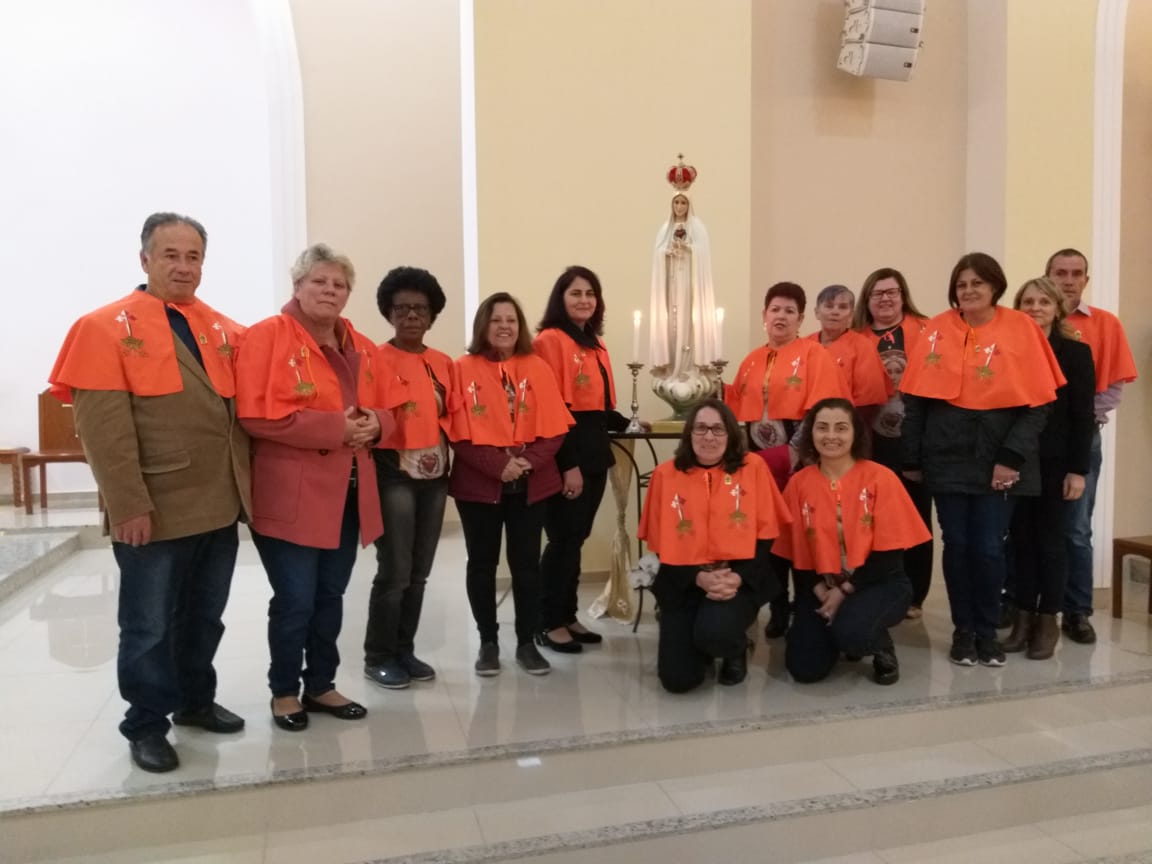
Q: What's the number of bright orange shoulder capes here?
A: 12